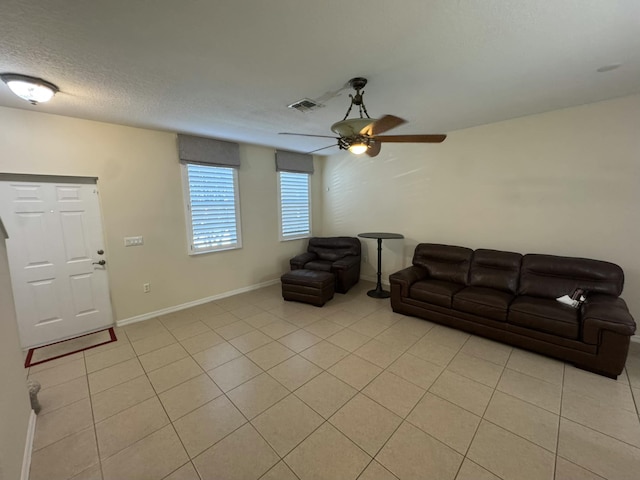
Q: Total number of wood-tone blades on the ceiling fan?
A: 5